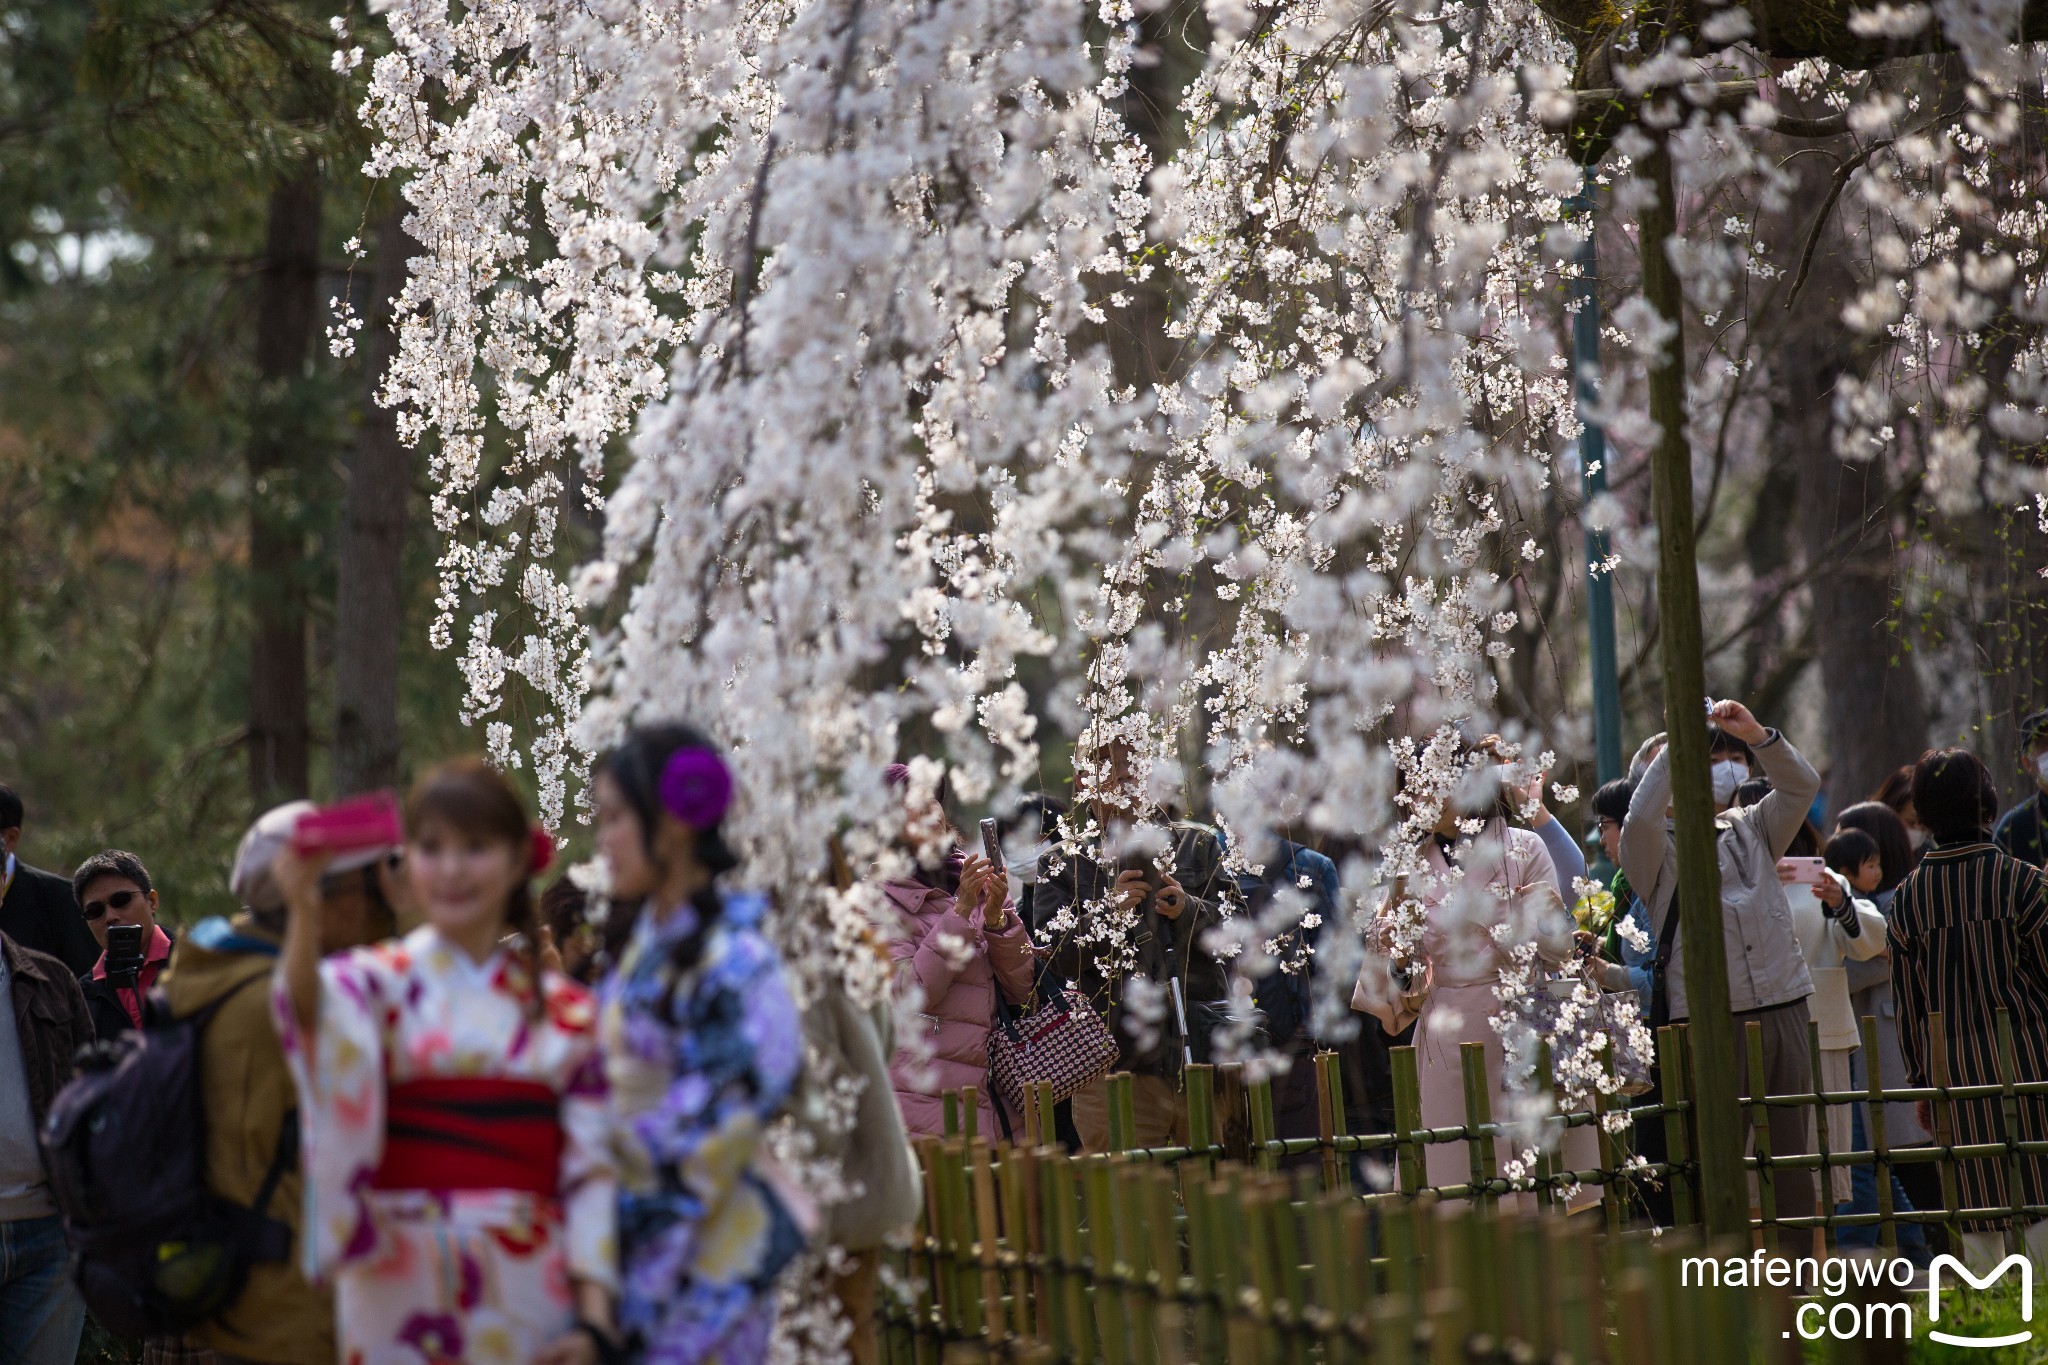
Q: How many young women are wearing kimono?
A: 2